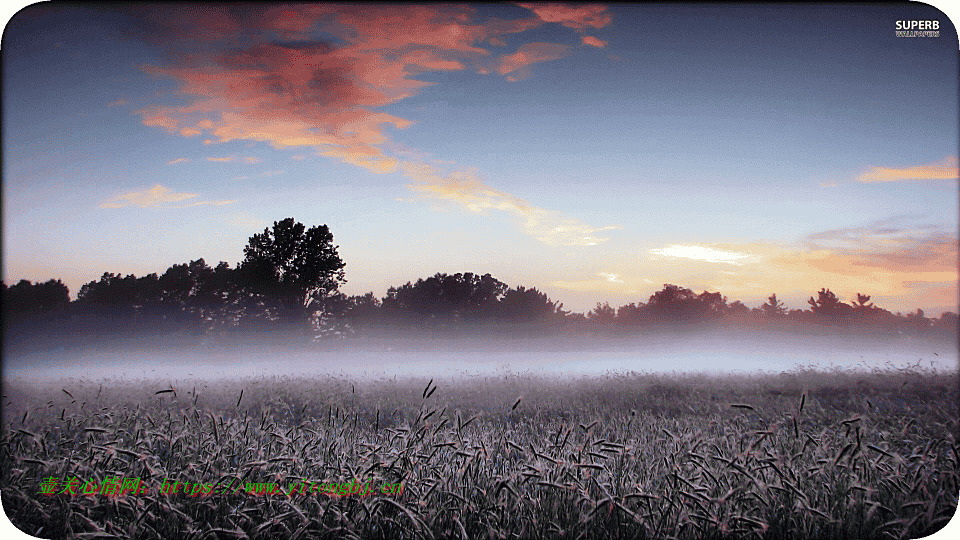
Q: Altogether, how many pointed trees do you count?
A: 3